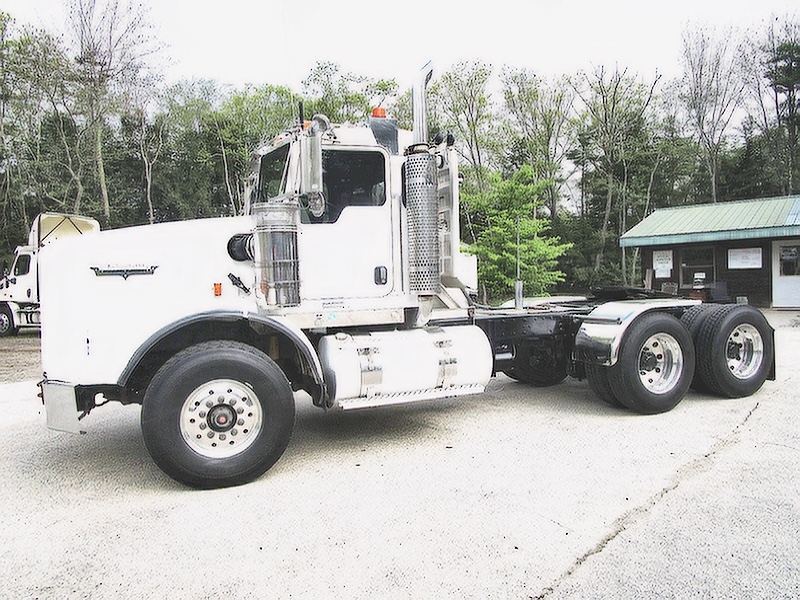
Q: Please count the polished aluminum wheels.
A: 3